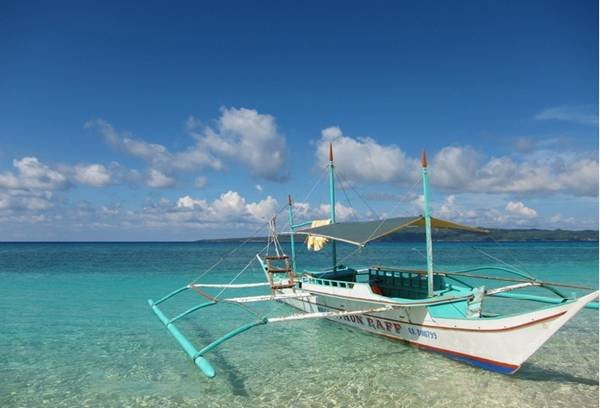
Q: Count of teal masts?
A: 3